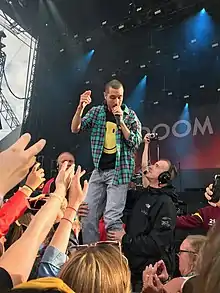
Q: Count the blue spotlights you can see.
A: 4